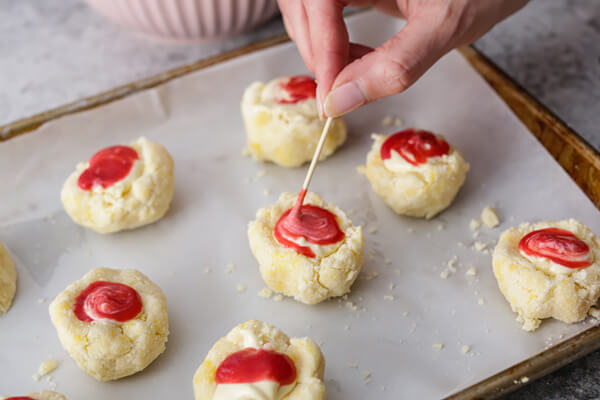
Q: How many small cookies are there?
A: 9